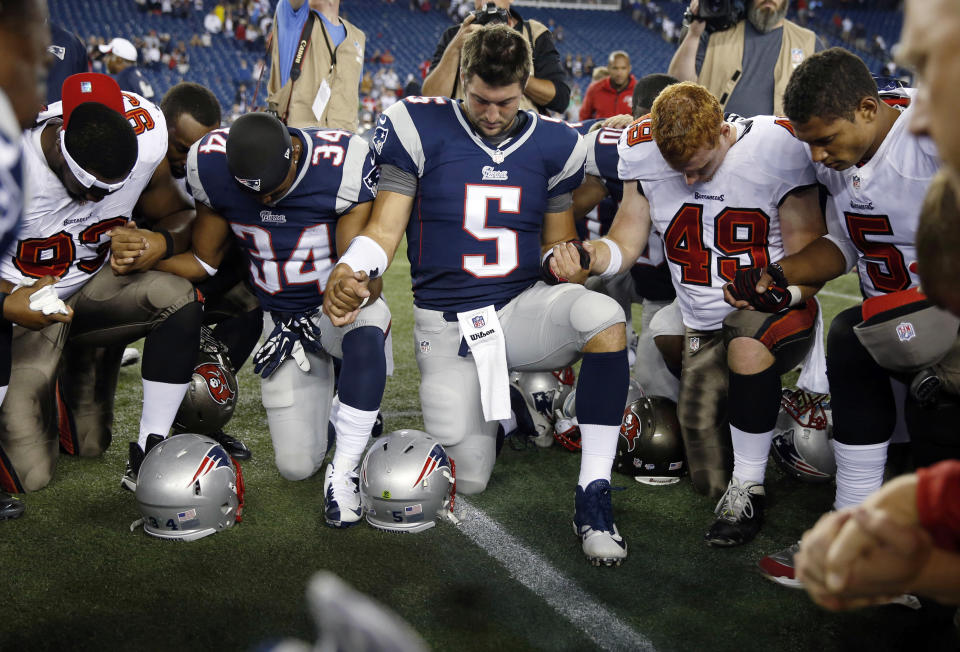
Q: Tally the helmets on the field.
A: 7